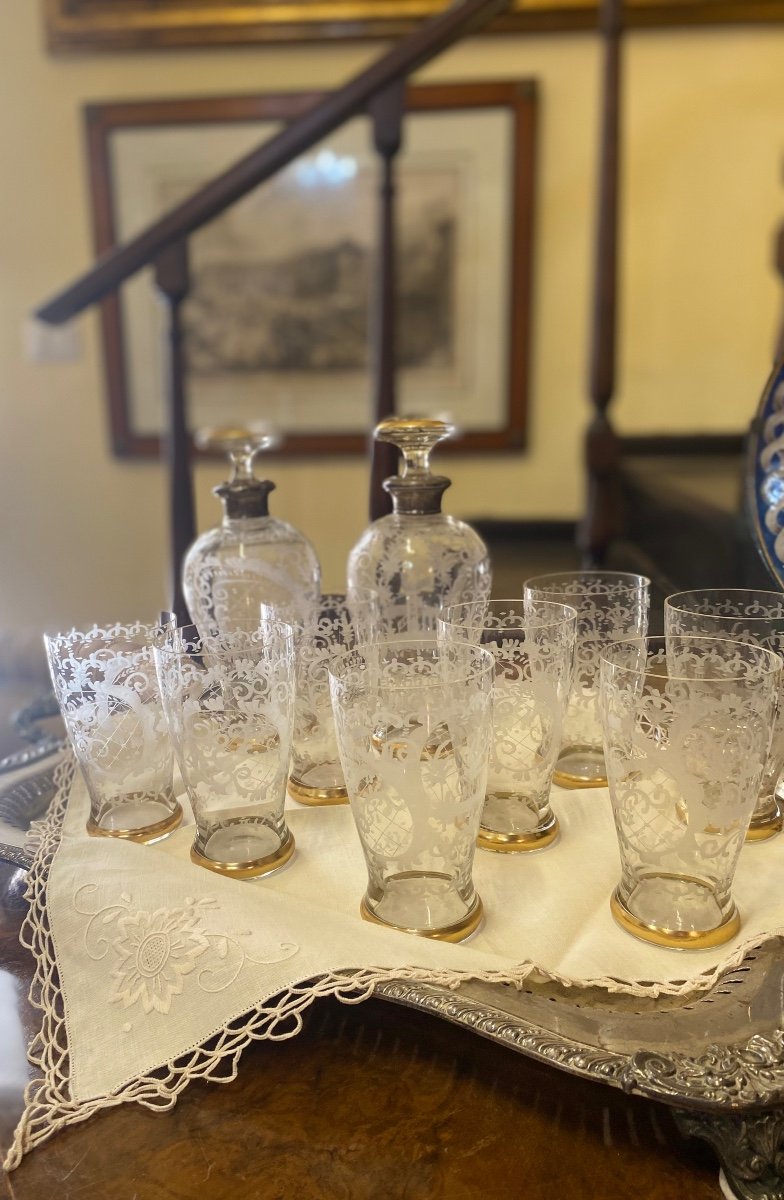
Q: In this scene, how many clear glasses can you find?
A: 8